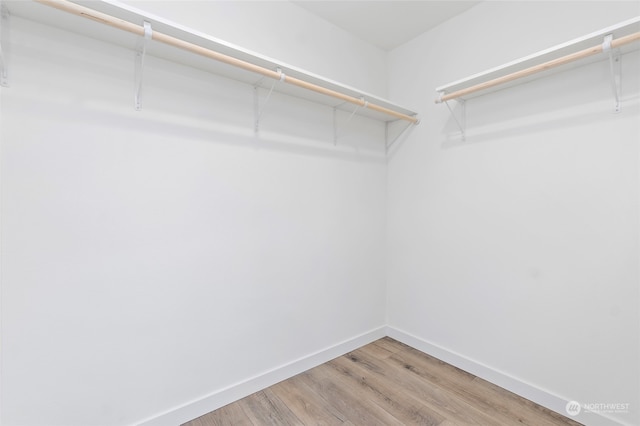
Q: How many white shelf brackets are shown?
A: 7